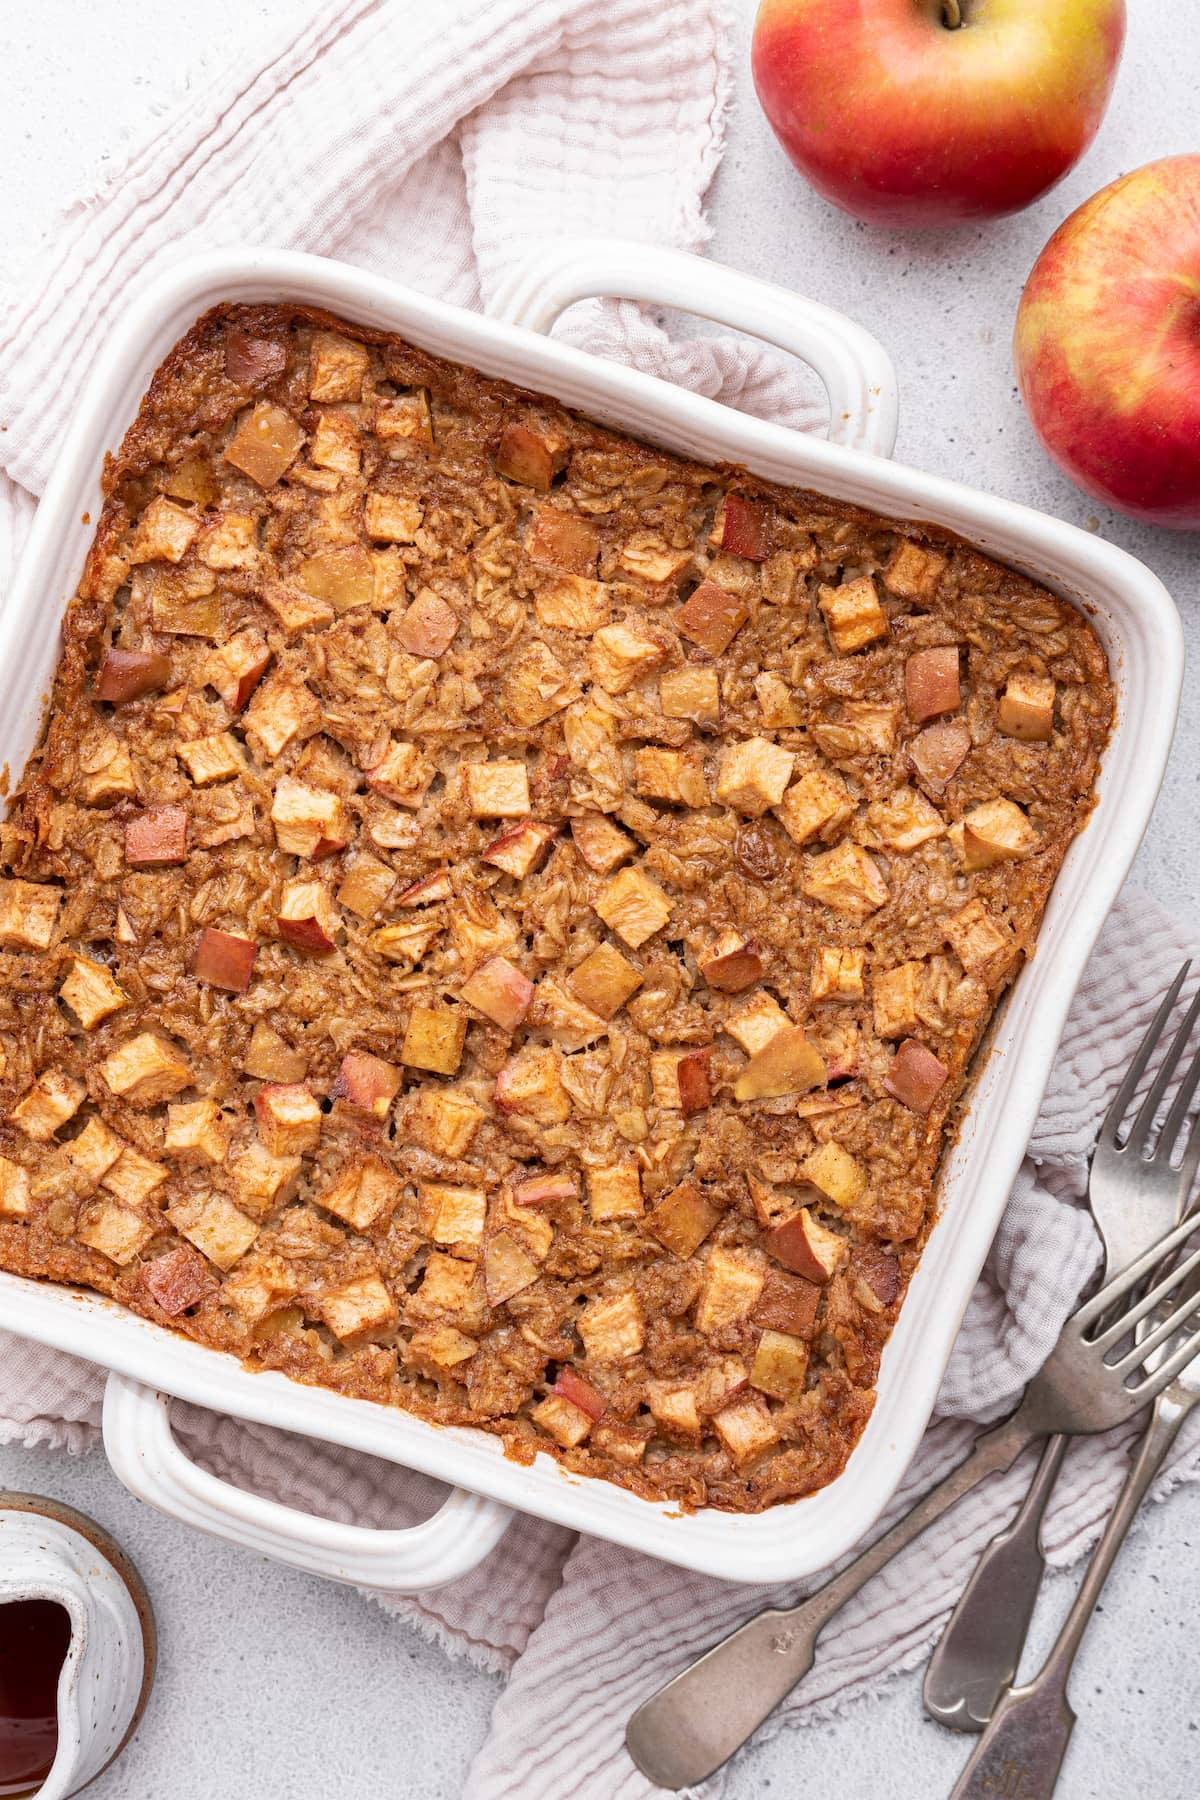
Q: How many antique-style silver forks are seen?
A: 3